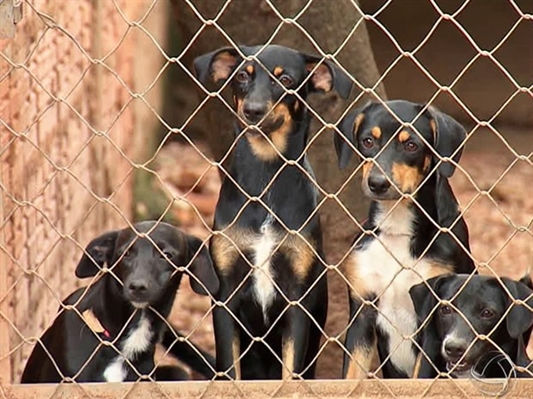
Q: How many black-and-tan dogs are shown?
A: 2